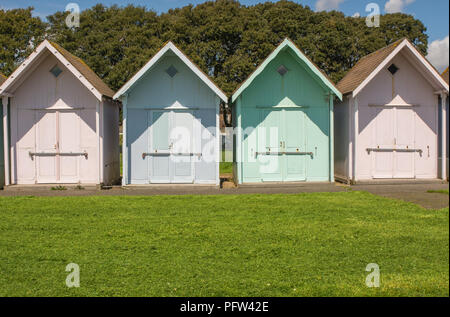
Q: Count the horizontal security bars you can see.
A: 4